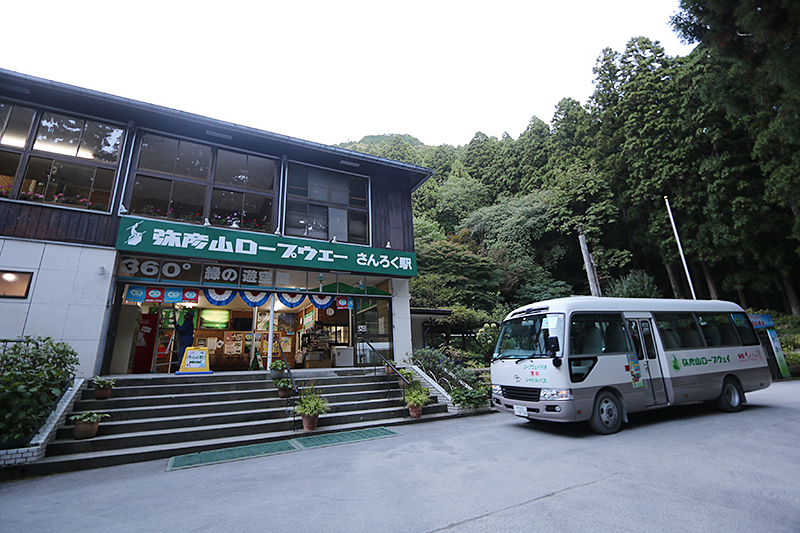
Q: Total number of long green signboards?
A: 1